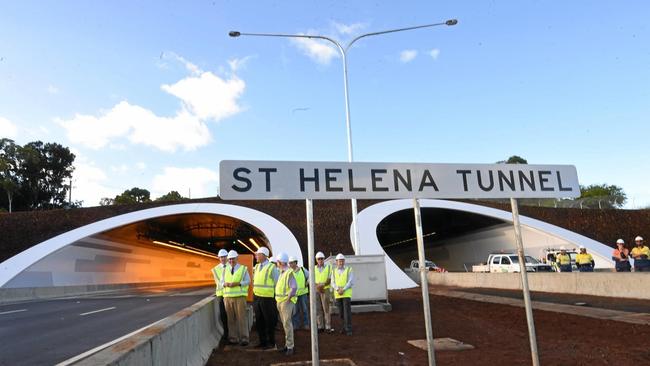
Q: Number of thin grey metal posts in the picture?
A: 3